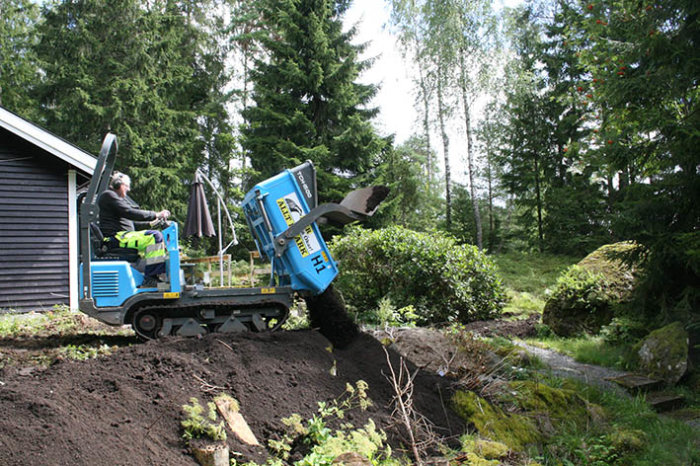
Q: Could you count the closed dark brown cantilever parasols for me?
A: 1